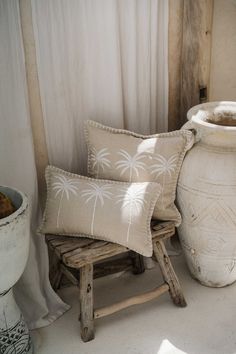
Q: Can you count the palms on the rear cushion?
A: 3